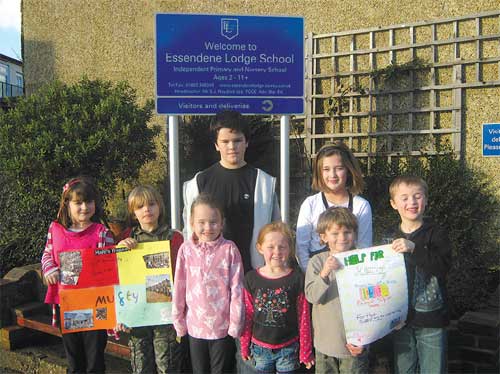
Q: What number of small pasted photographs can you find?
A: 5